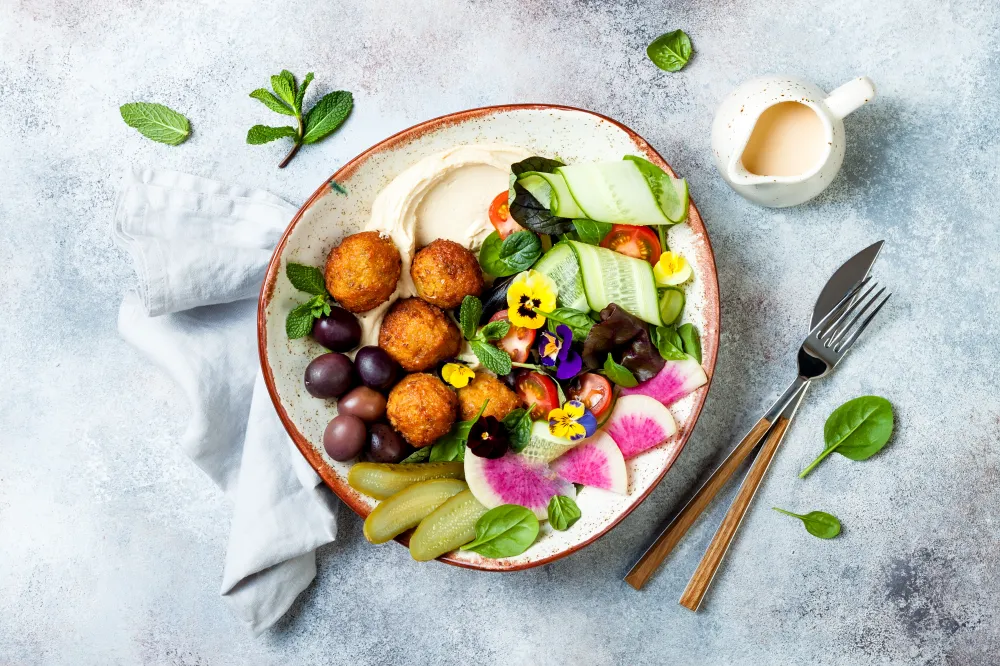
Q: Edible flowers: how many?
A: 6